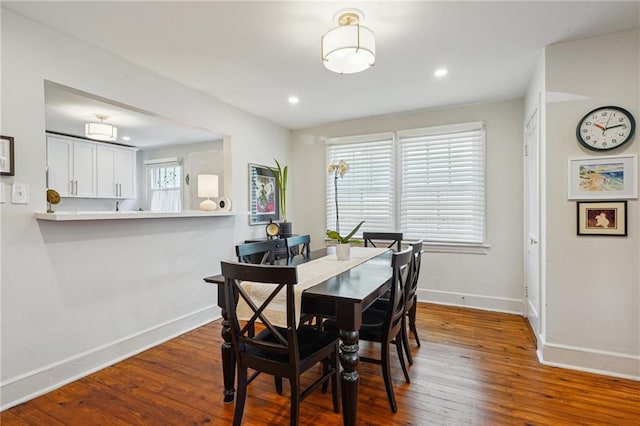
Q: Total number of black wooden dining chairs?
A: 6